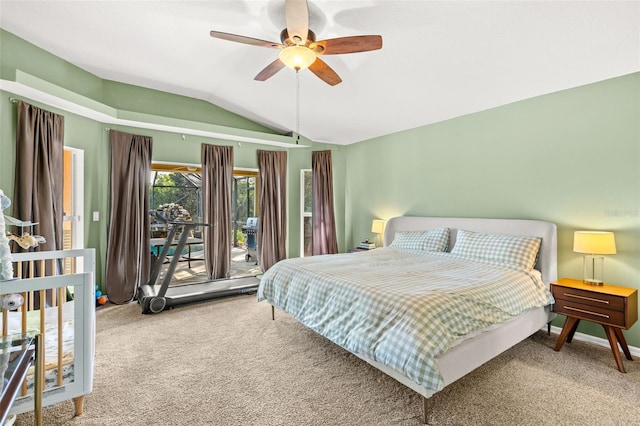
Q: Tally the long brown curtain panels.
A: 5